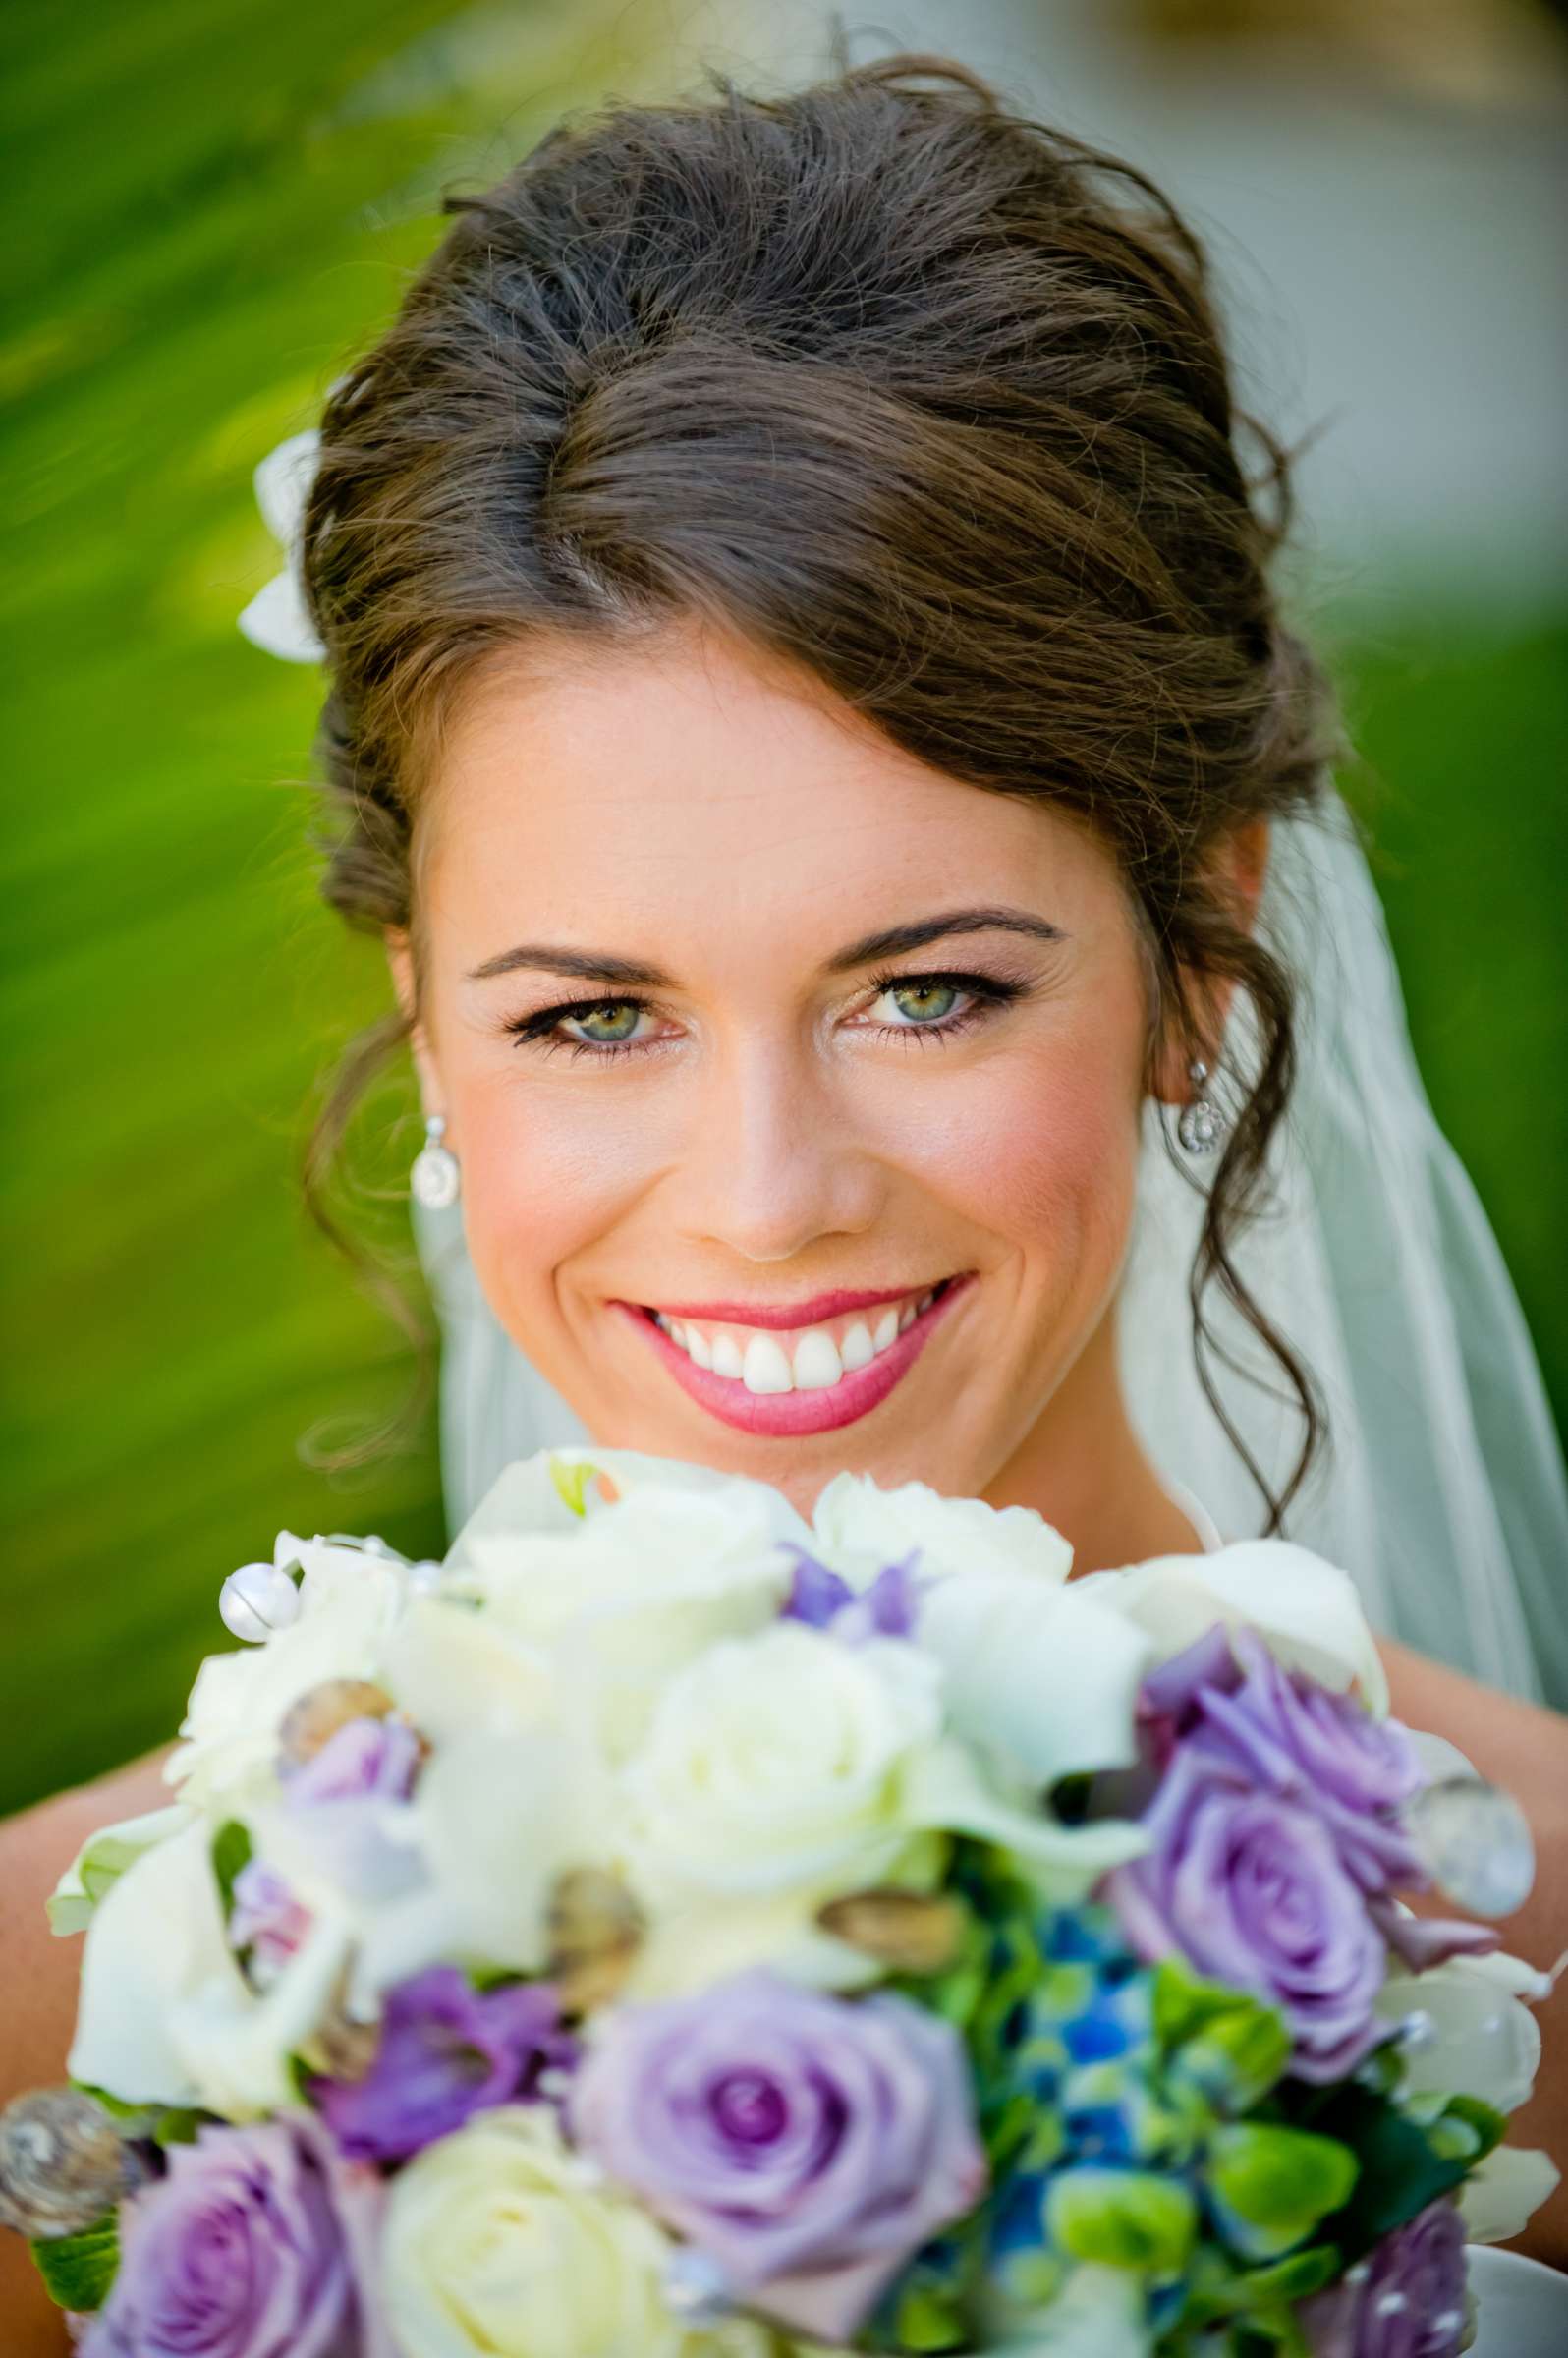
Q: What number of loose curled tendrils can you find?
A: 2